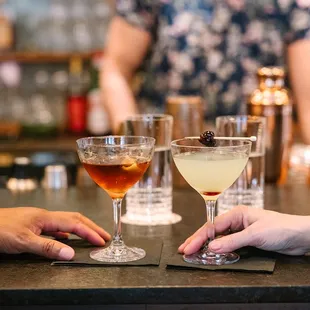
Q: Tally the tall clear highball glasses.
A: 2